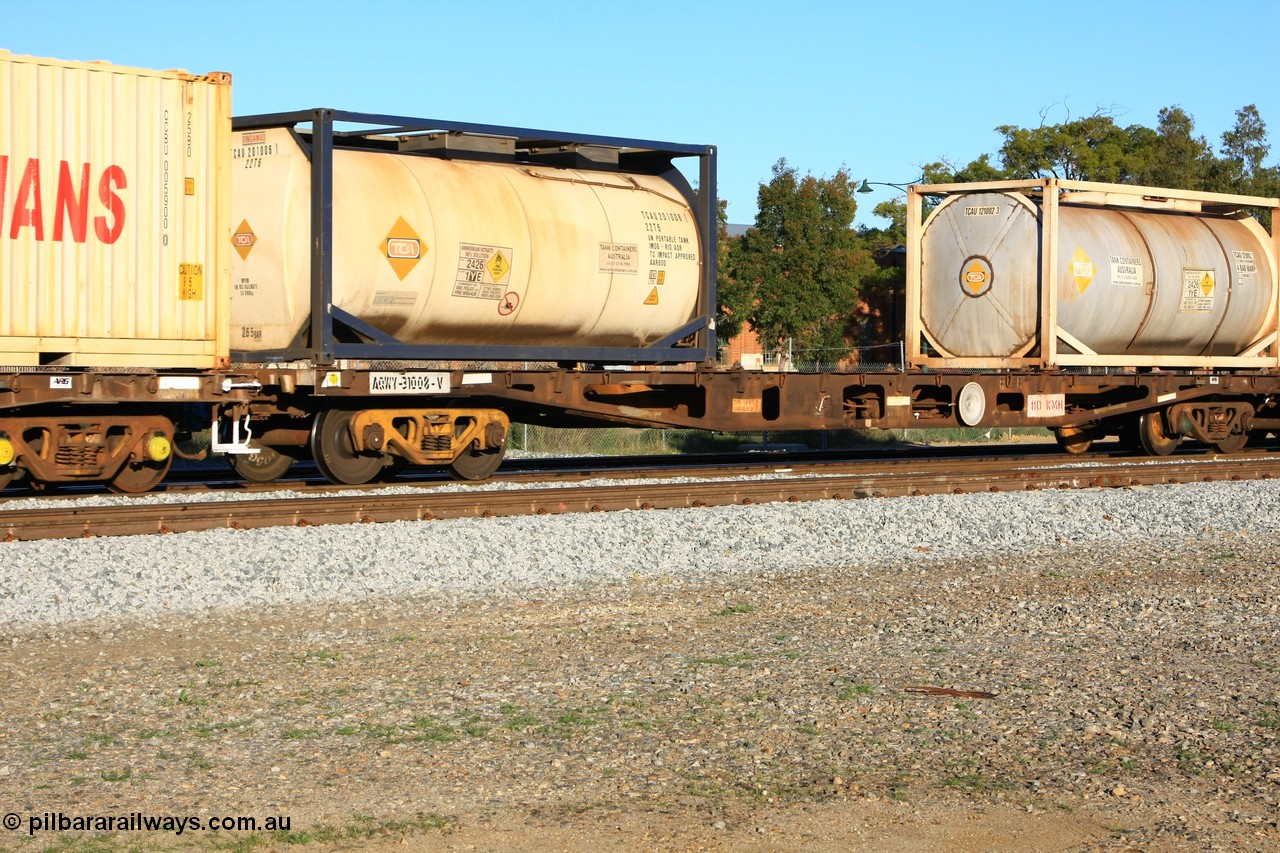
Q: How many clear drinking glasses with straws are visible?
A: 0